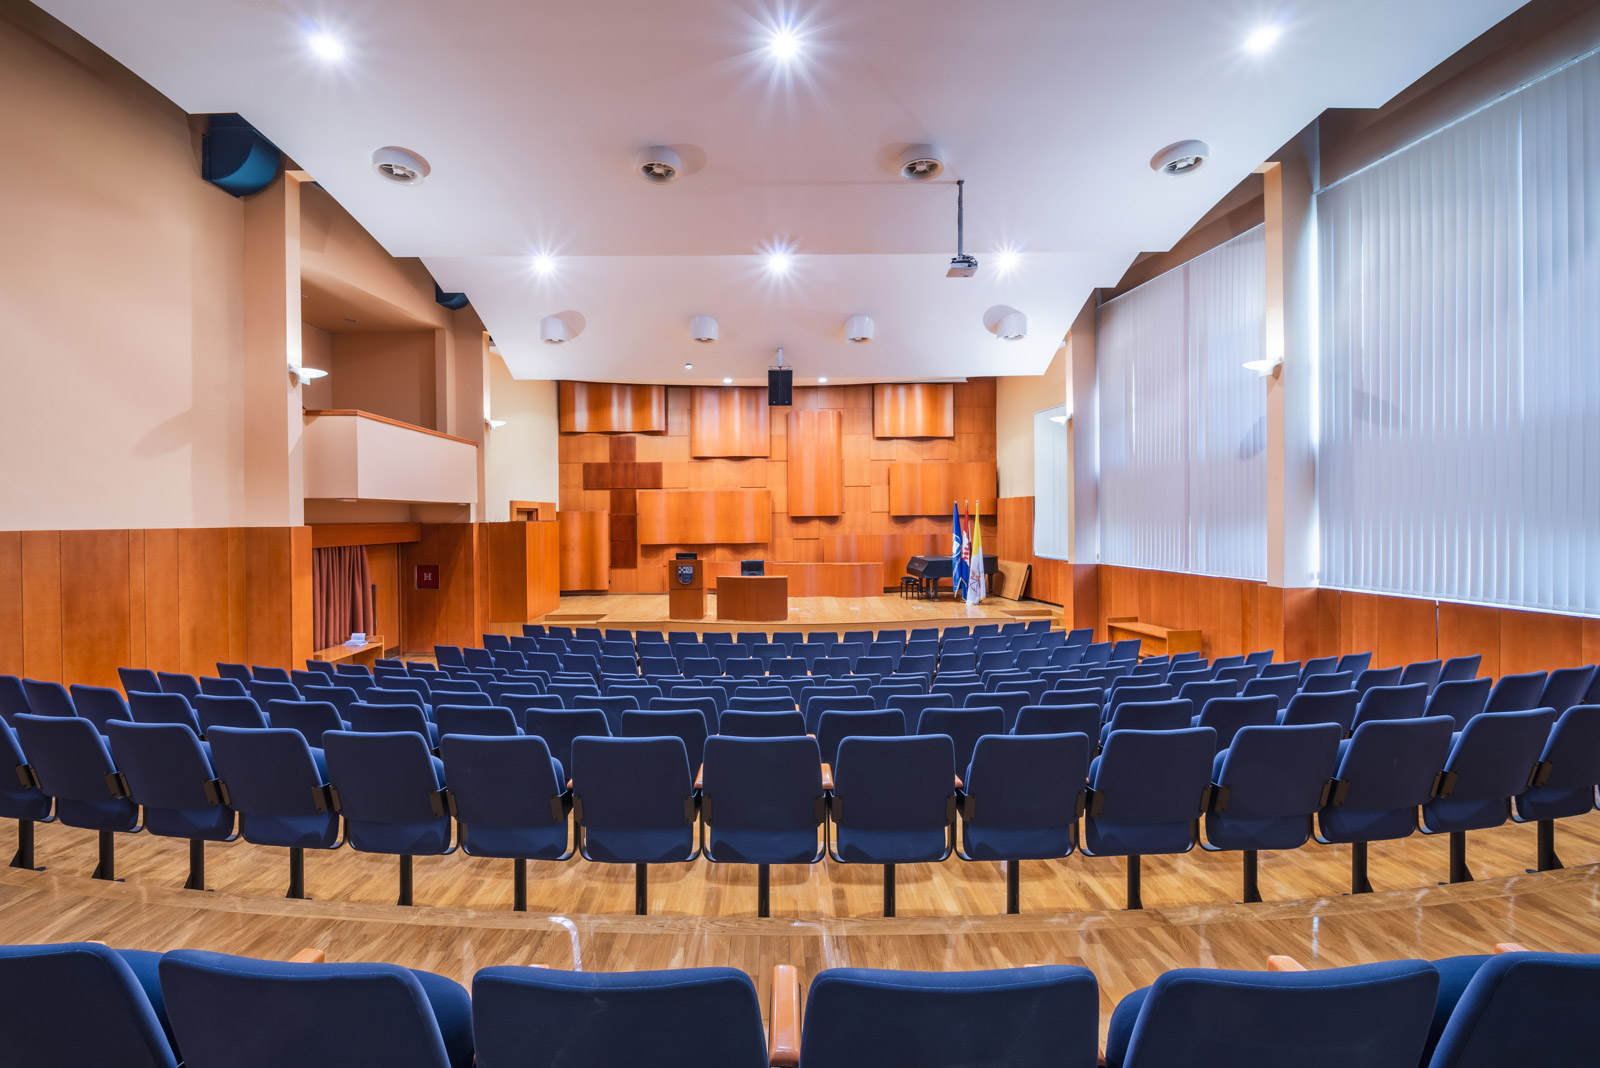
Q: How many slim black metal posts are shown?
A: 15